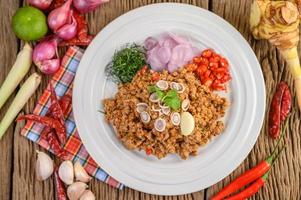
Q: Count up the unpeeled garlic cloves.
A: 5